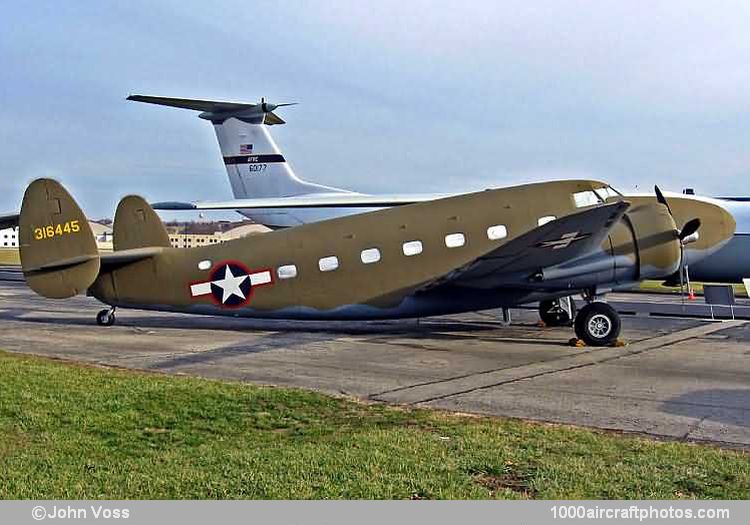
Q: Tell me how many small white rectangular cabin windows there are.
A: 8